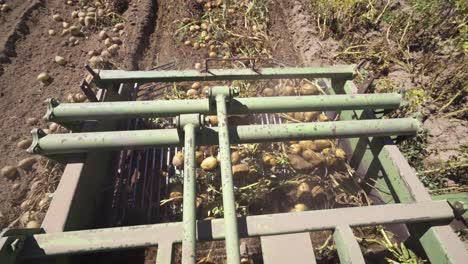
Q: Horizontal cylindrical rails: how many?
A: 2